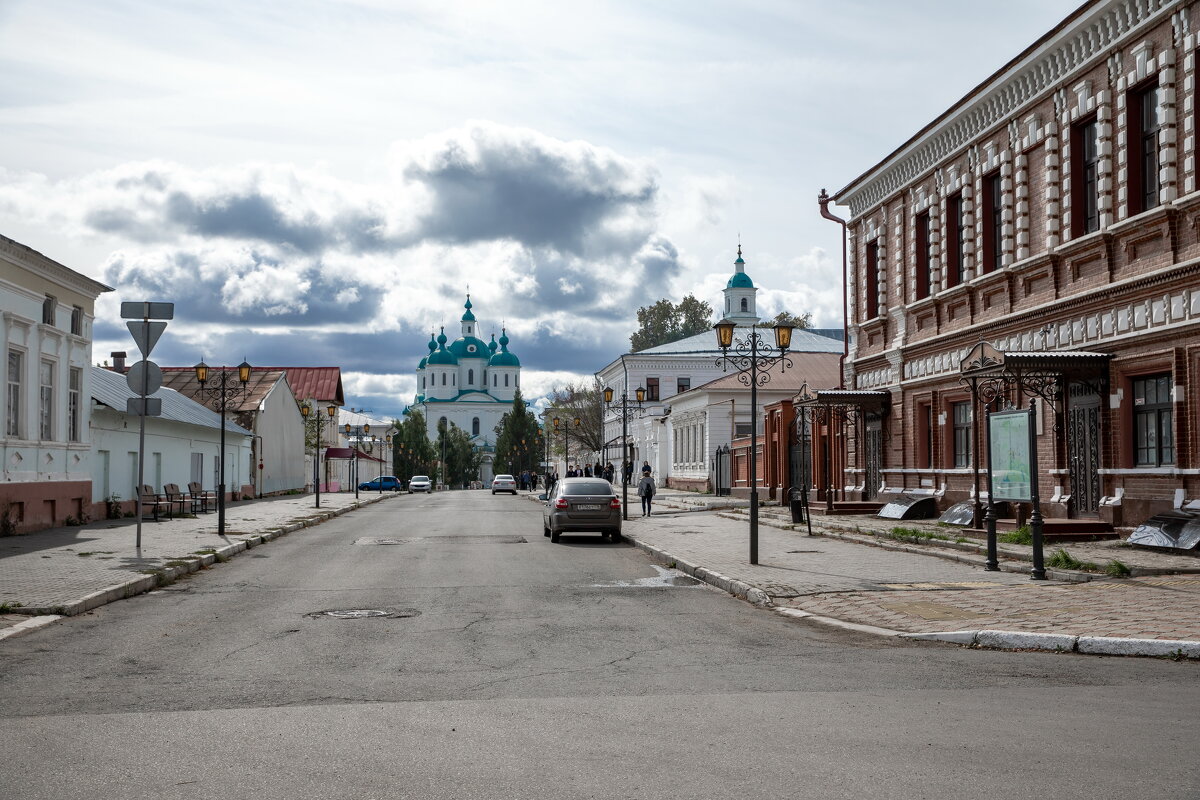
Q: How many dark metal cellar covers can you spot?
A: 3